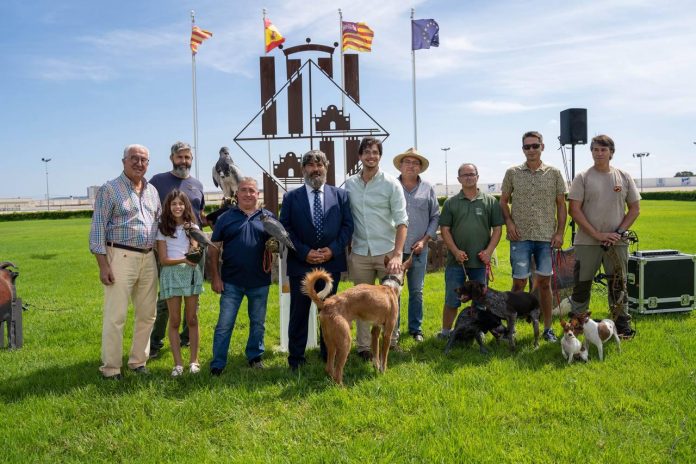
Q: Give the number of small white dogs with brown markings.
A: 2